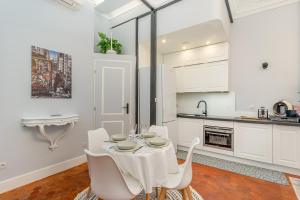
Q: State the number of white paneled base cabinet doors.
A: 3